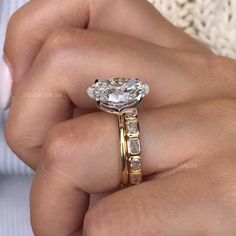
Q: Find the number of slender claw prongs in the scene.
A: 4